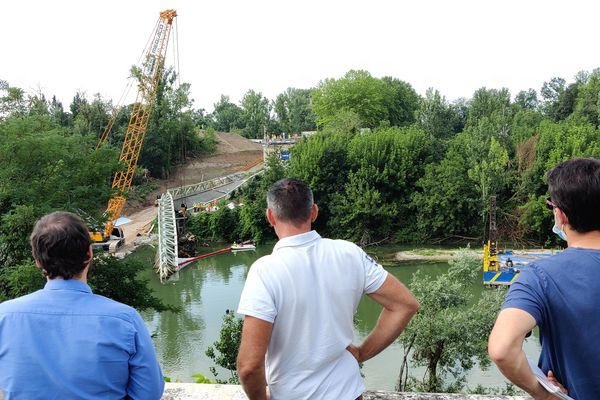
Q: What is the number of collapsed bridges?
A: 1